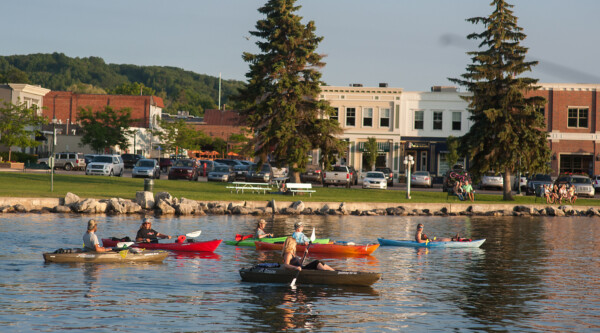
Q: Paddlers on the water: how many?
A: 6